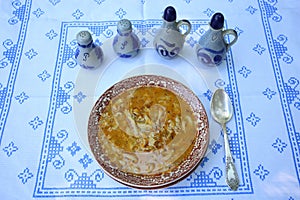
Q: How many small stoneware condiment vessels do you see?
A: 4